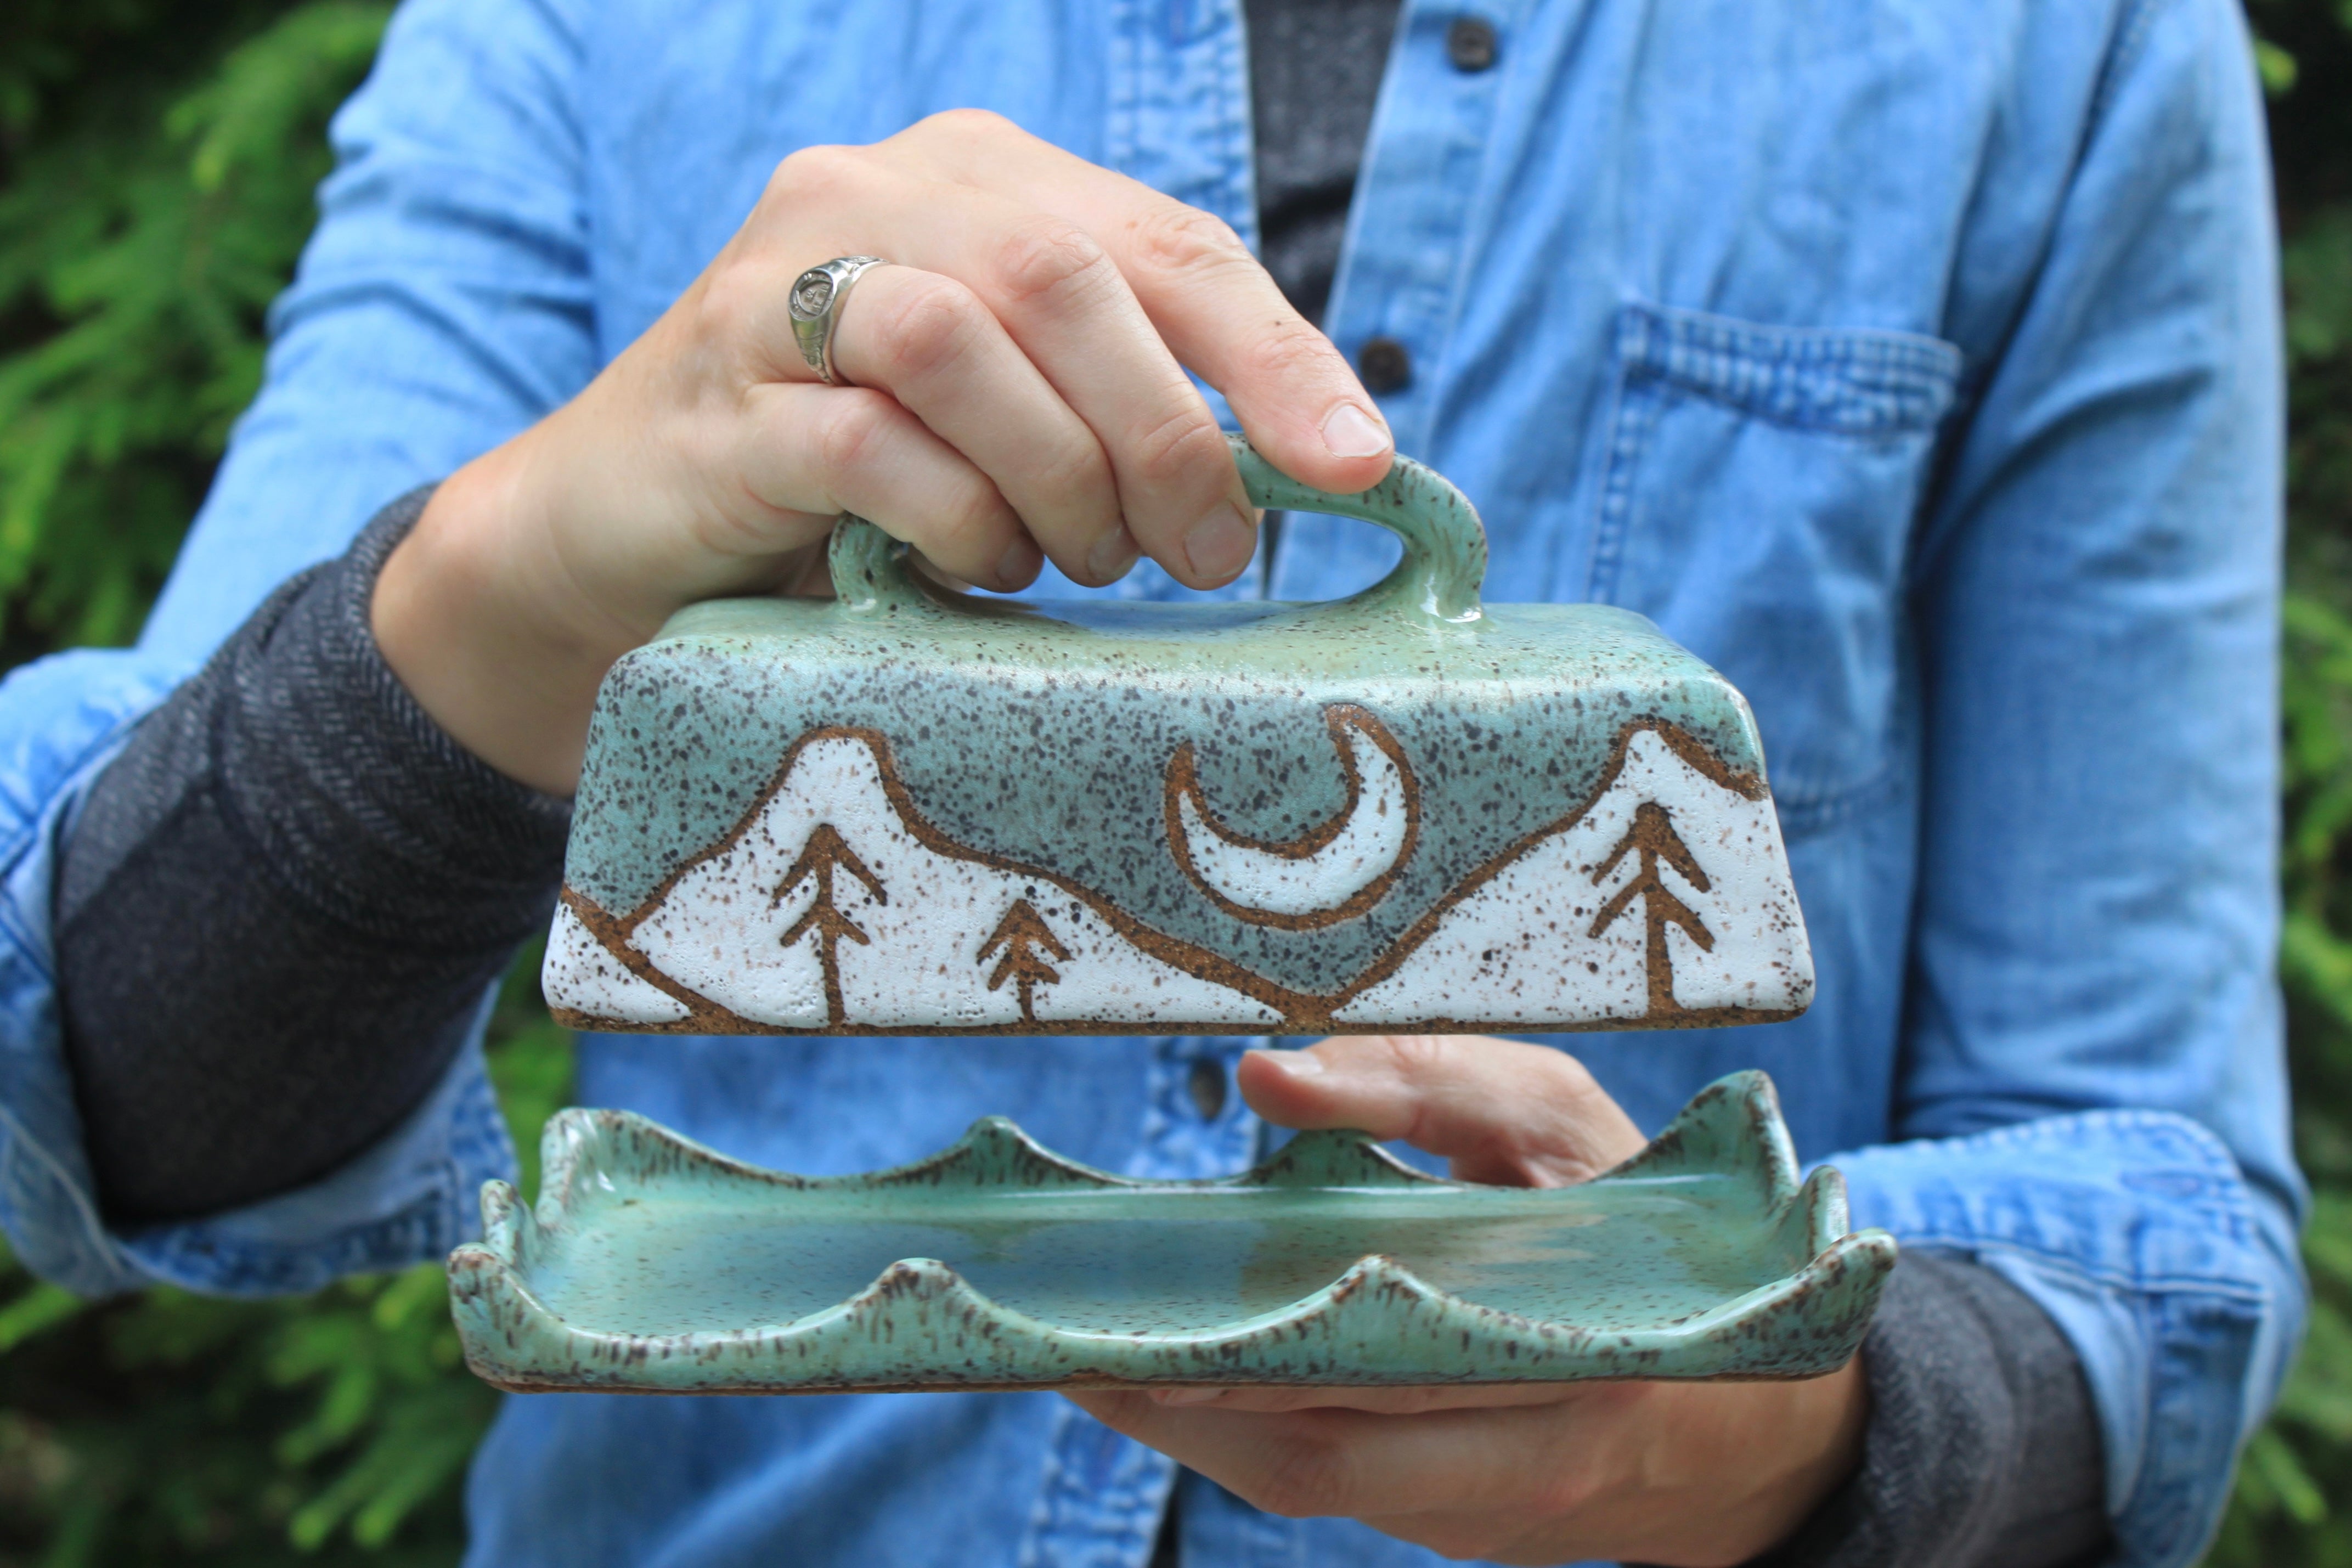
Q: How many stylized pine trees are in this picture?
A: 3